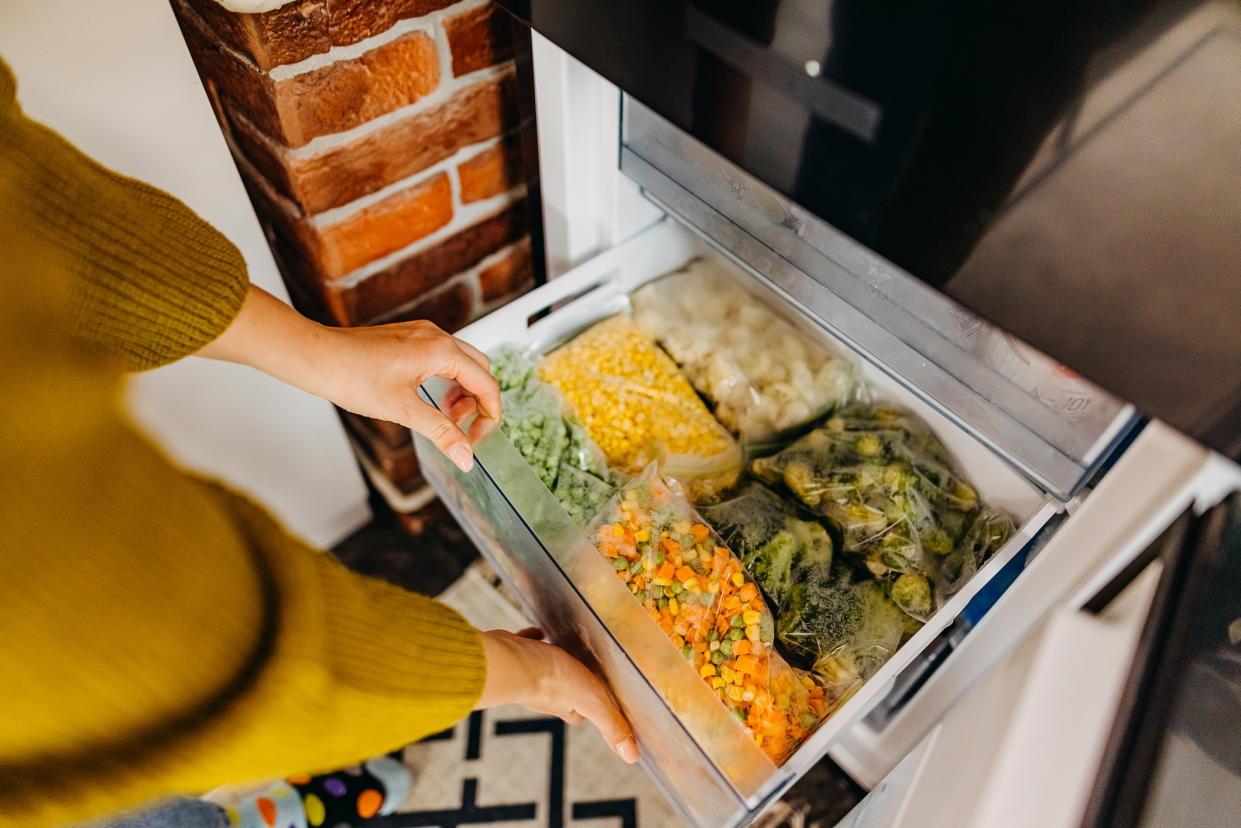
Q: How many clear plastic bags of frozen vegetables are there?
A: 6